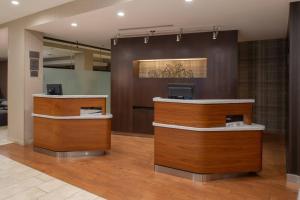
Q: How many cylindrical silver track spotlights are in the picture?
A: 4